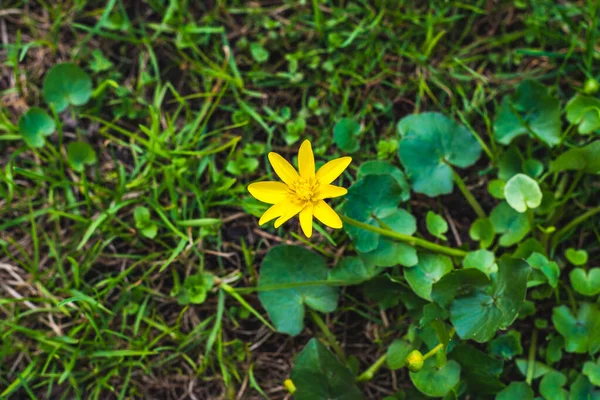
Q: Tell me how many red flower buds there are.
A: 0